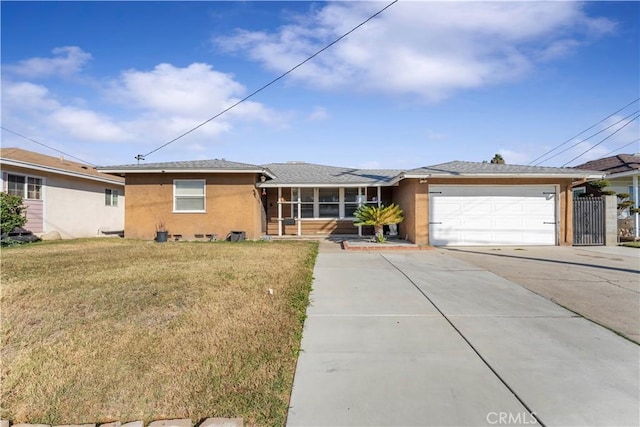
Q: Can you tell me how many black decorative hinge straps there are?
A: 4